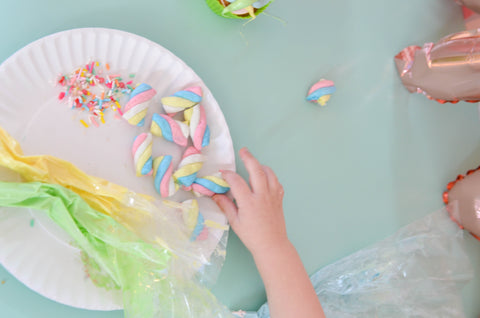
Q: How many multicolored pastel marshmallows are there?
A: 10